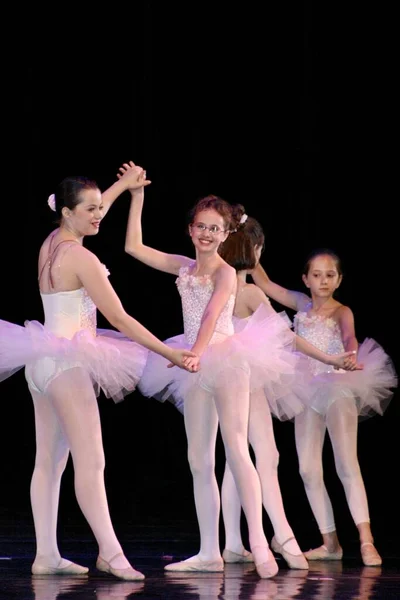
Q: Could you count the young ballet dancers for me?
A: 4